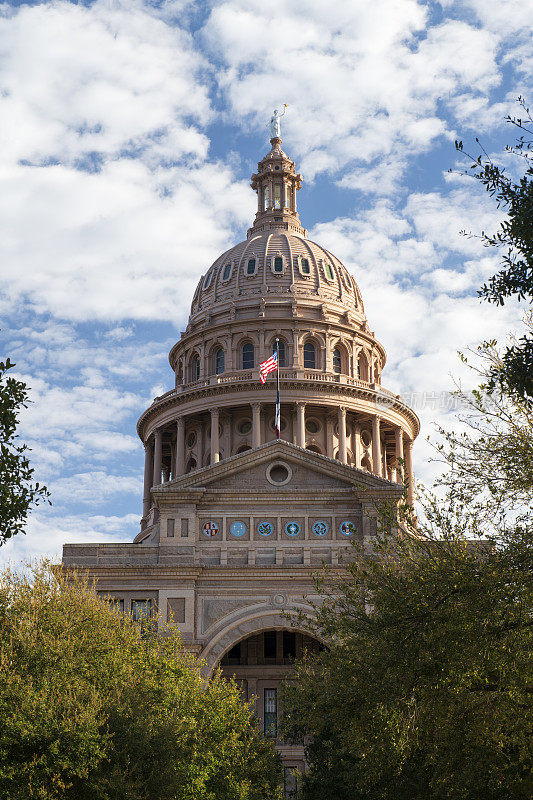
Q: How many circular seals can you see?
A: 6